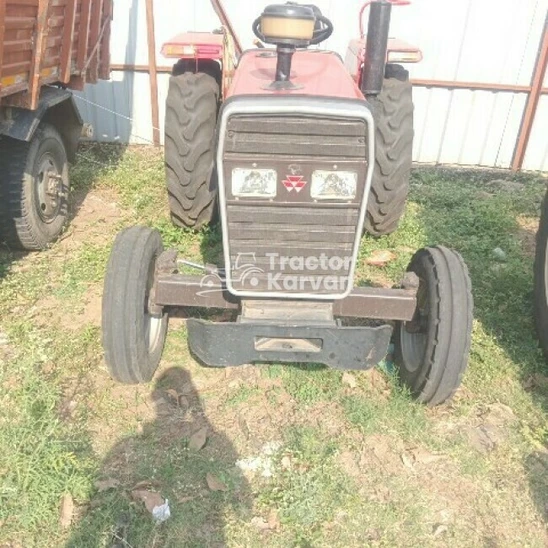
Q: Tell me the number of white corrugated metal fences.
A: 1